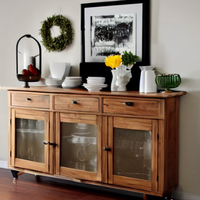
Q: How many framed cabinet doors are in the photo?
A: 3